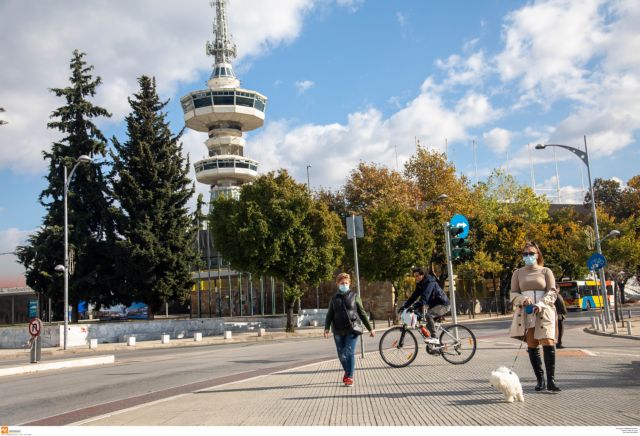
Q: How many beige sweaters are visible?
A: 1